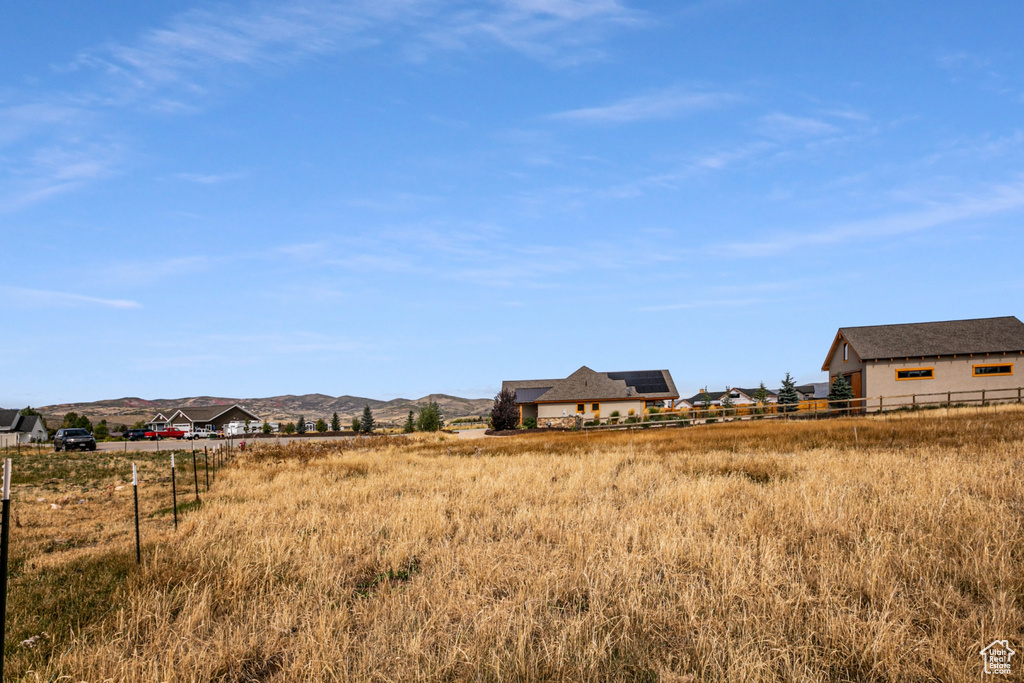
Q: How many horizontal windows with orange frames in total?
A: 2